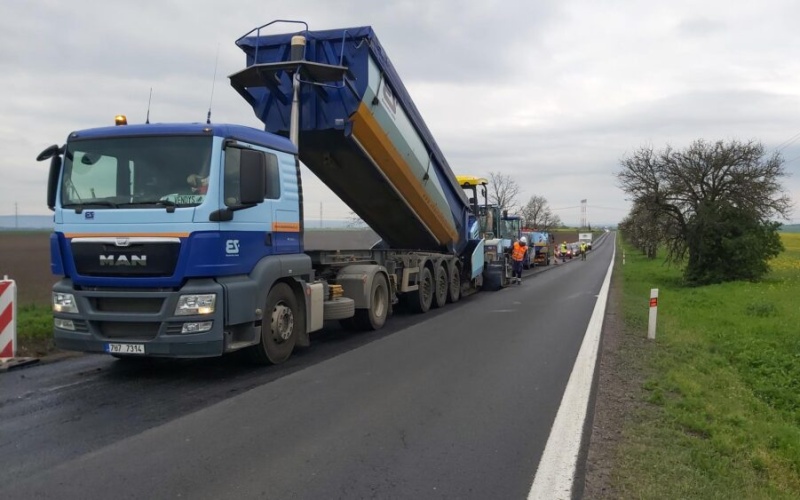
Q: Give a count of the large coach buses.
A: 0